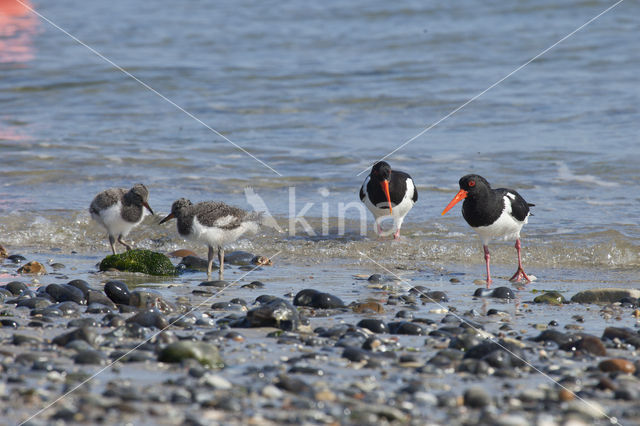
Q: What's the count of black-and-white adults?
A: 2